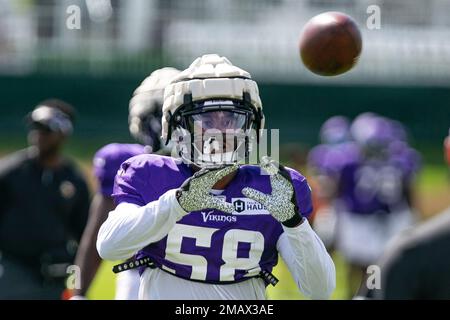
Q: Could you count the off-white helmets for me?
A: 2